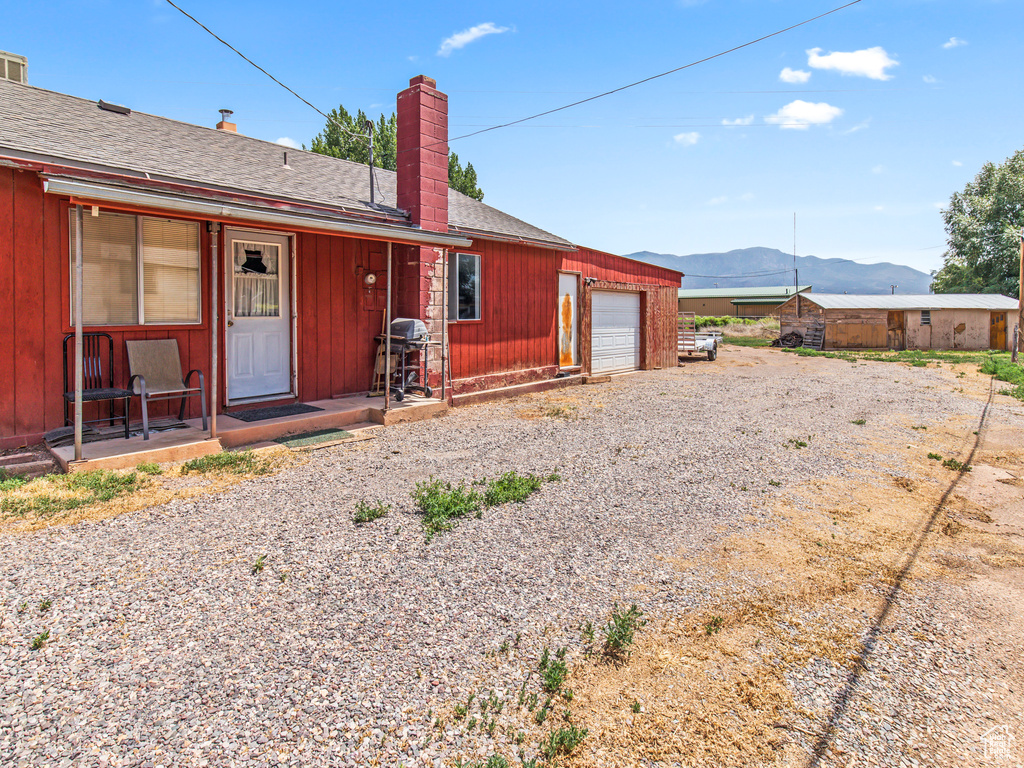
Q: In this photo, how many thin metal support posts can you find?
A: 4